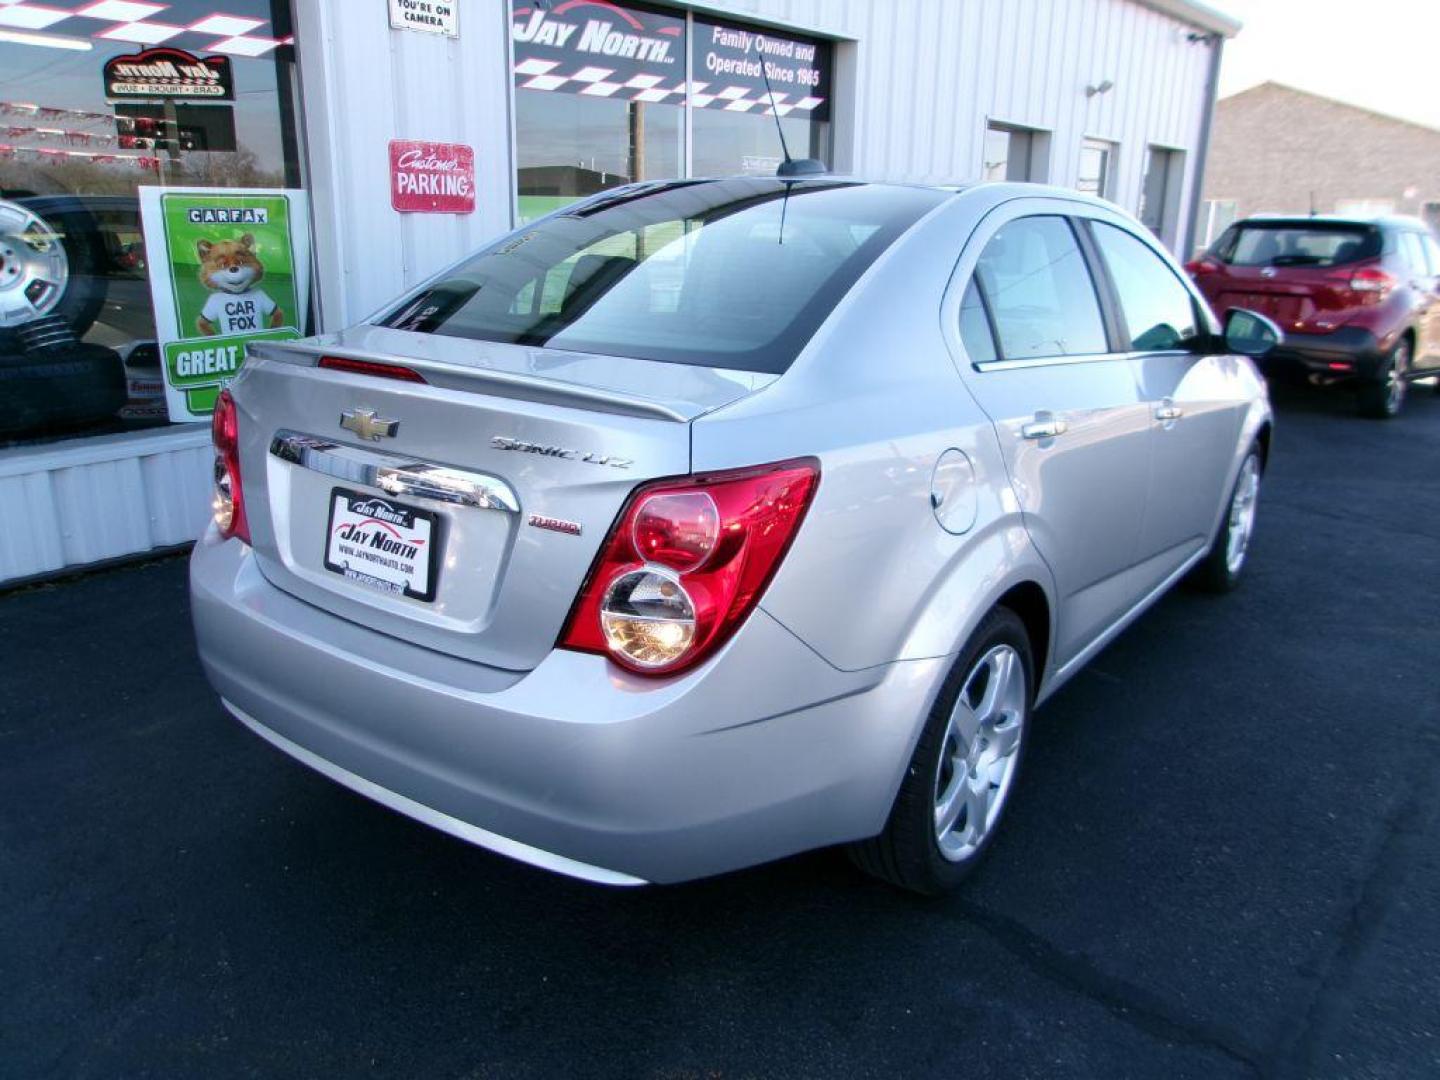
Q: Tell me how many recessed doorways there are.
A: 3